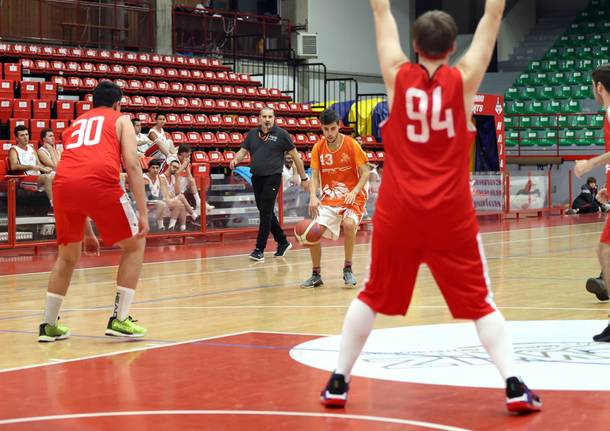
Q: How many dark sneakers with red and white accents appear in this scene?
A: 2